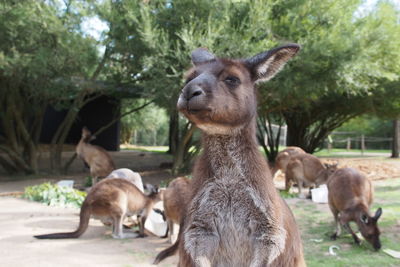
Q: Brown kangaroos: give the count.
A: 7